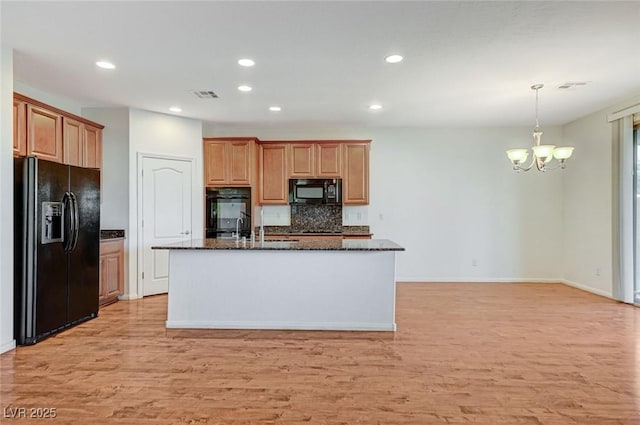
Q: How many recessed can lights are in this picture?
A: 7